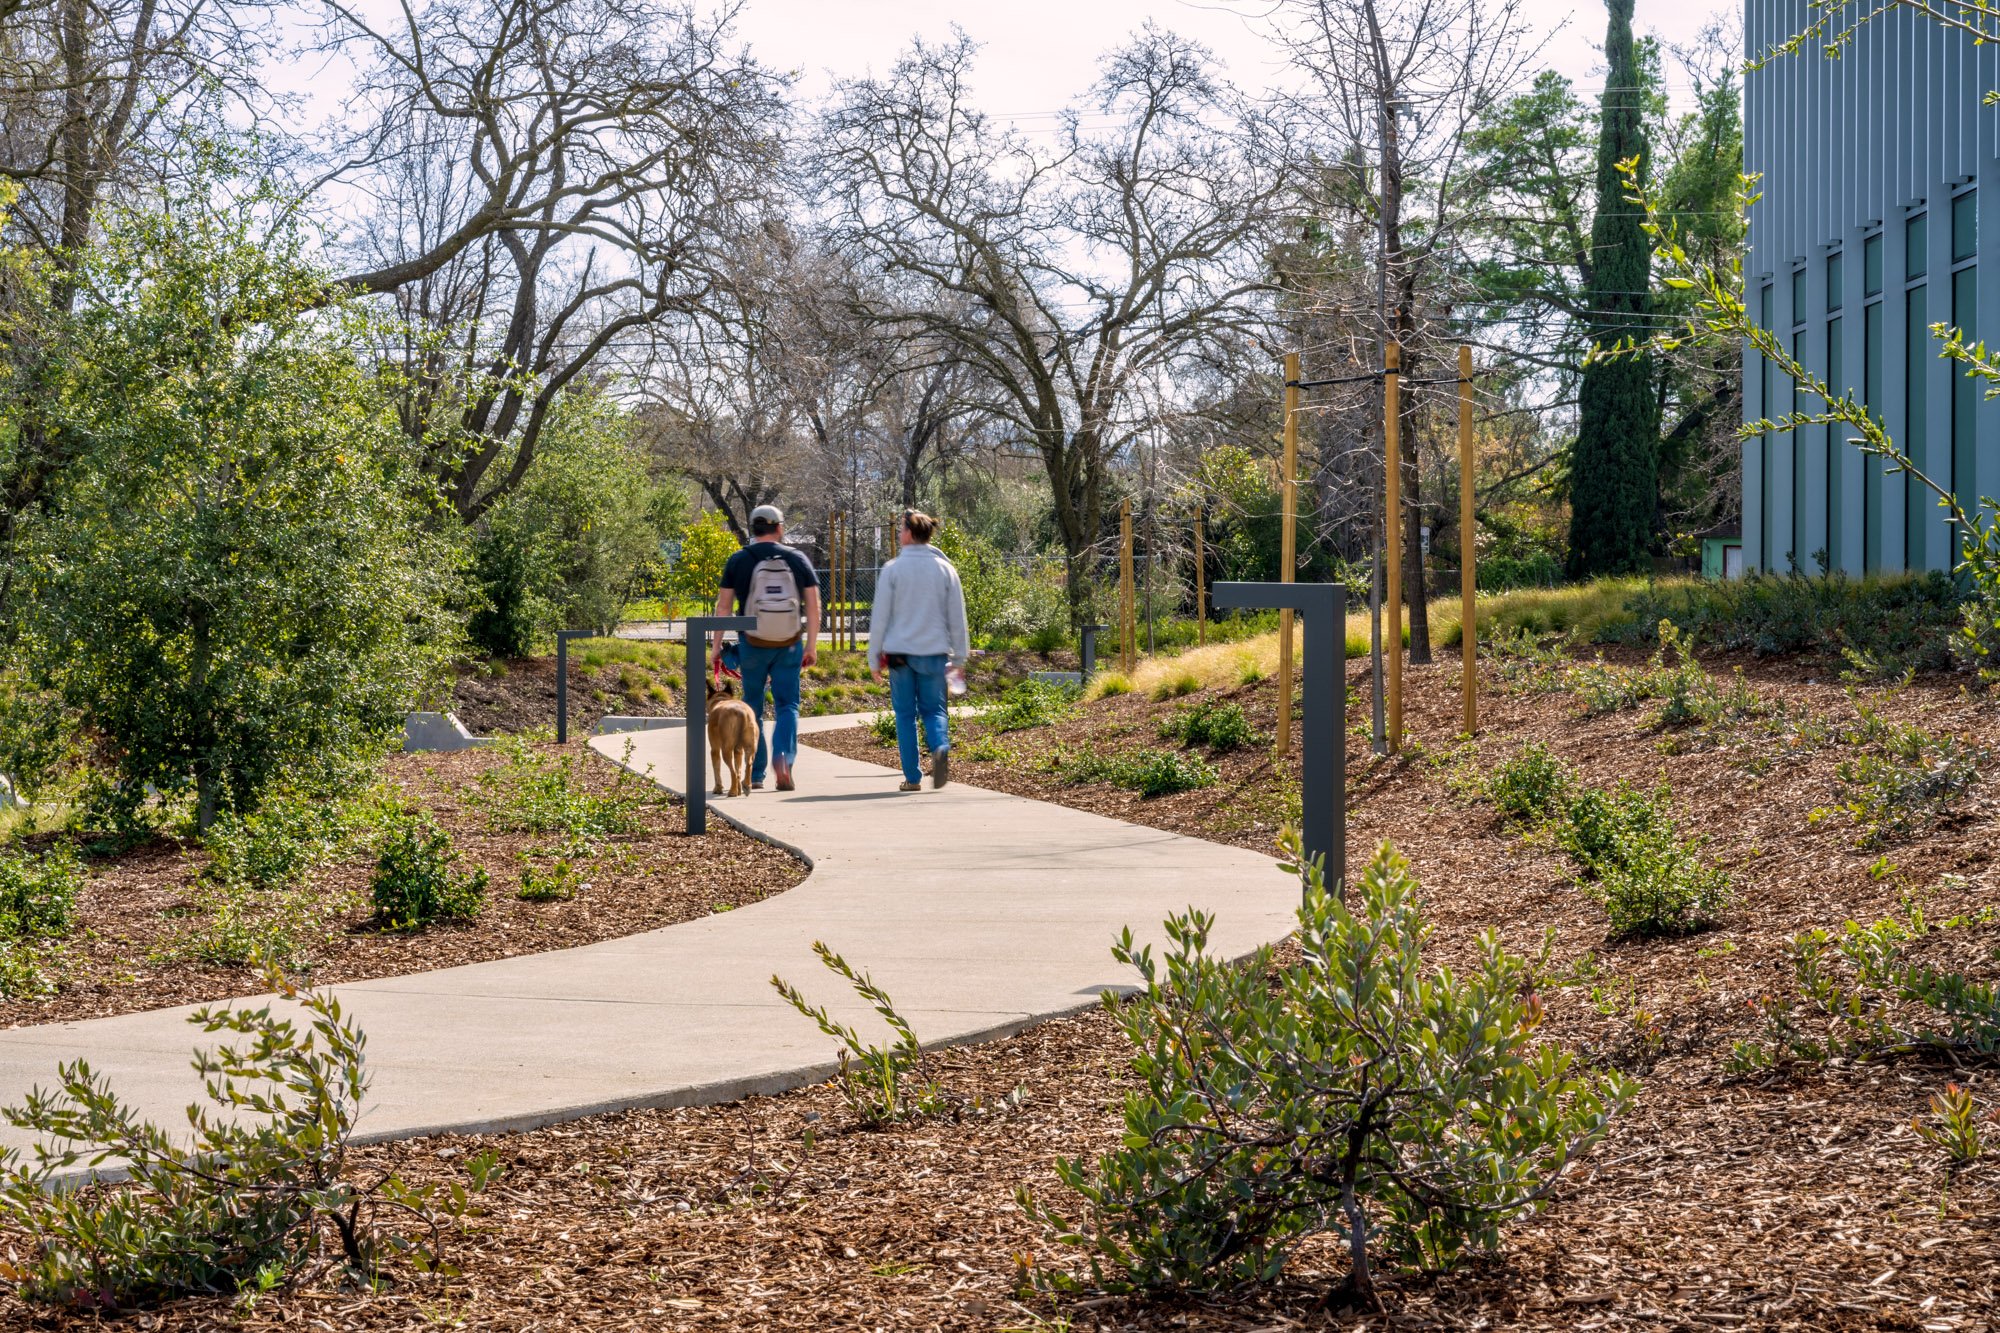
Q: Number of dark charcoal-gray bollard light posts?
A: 4